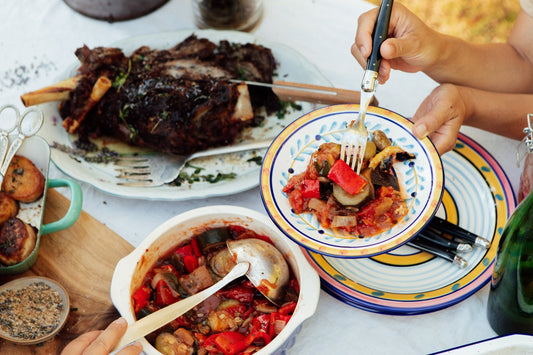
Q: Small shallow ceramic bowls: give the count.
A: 1